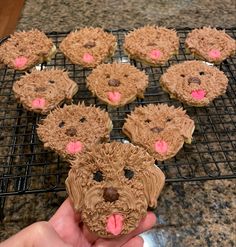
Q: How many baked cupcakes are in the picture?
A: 10